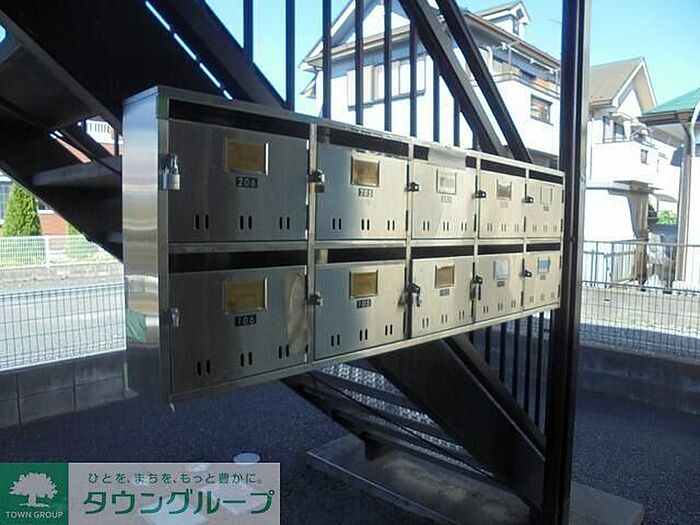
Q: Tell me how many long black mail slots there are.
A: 10